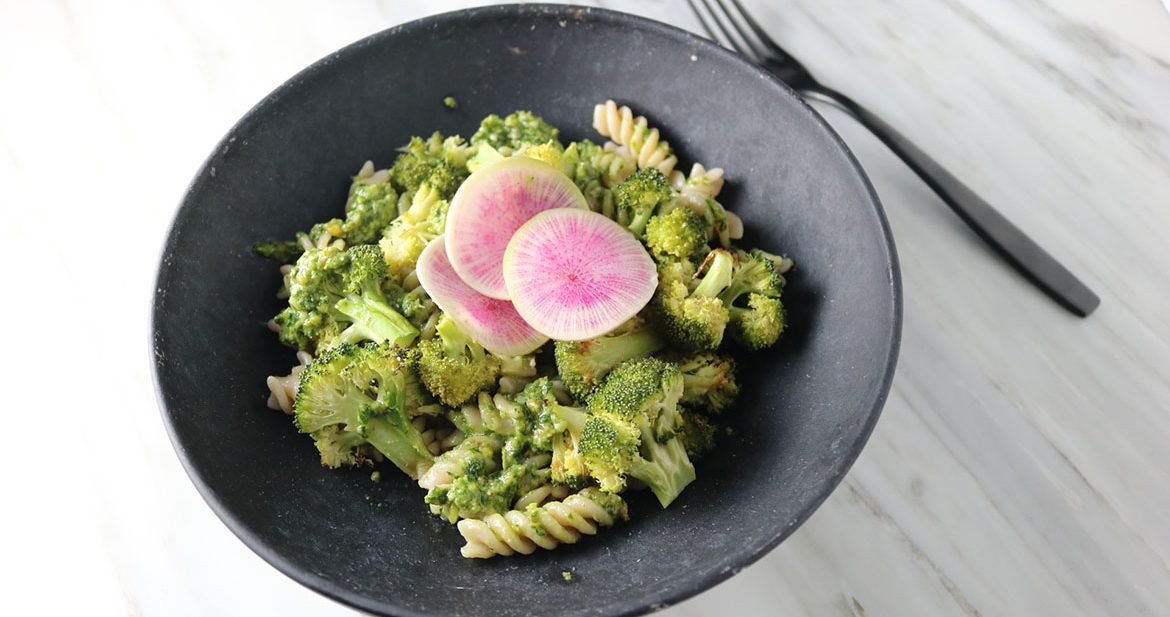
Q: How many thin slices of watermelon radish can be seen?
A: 3